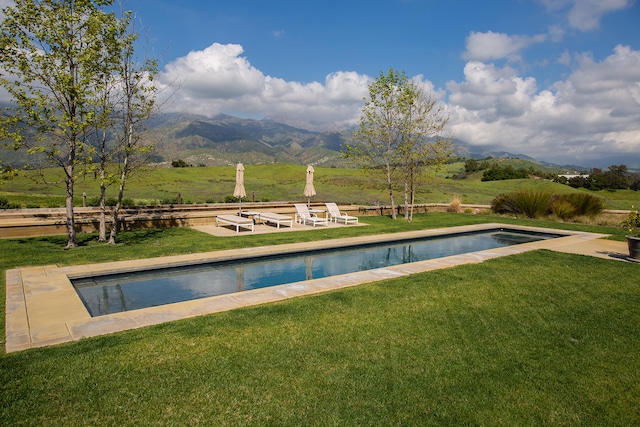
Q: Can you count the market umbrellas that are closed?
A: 2